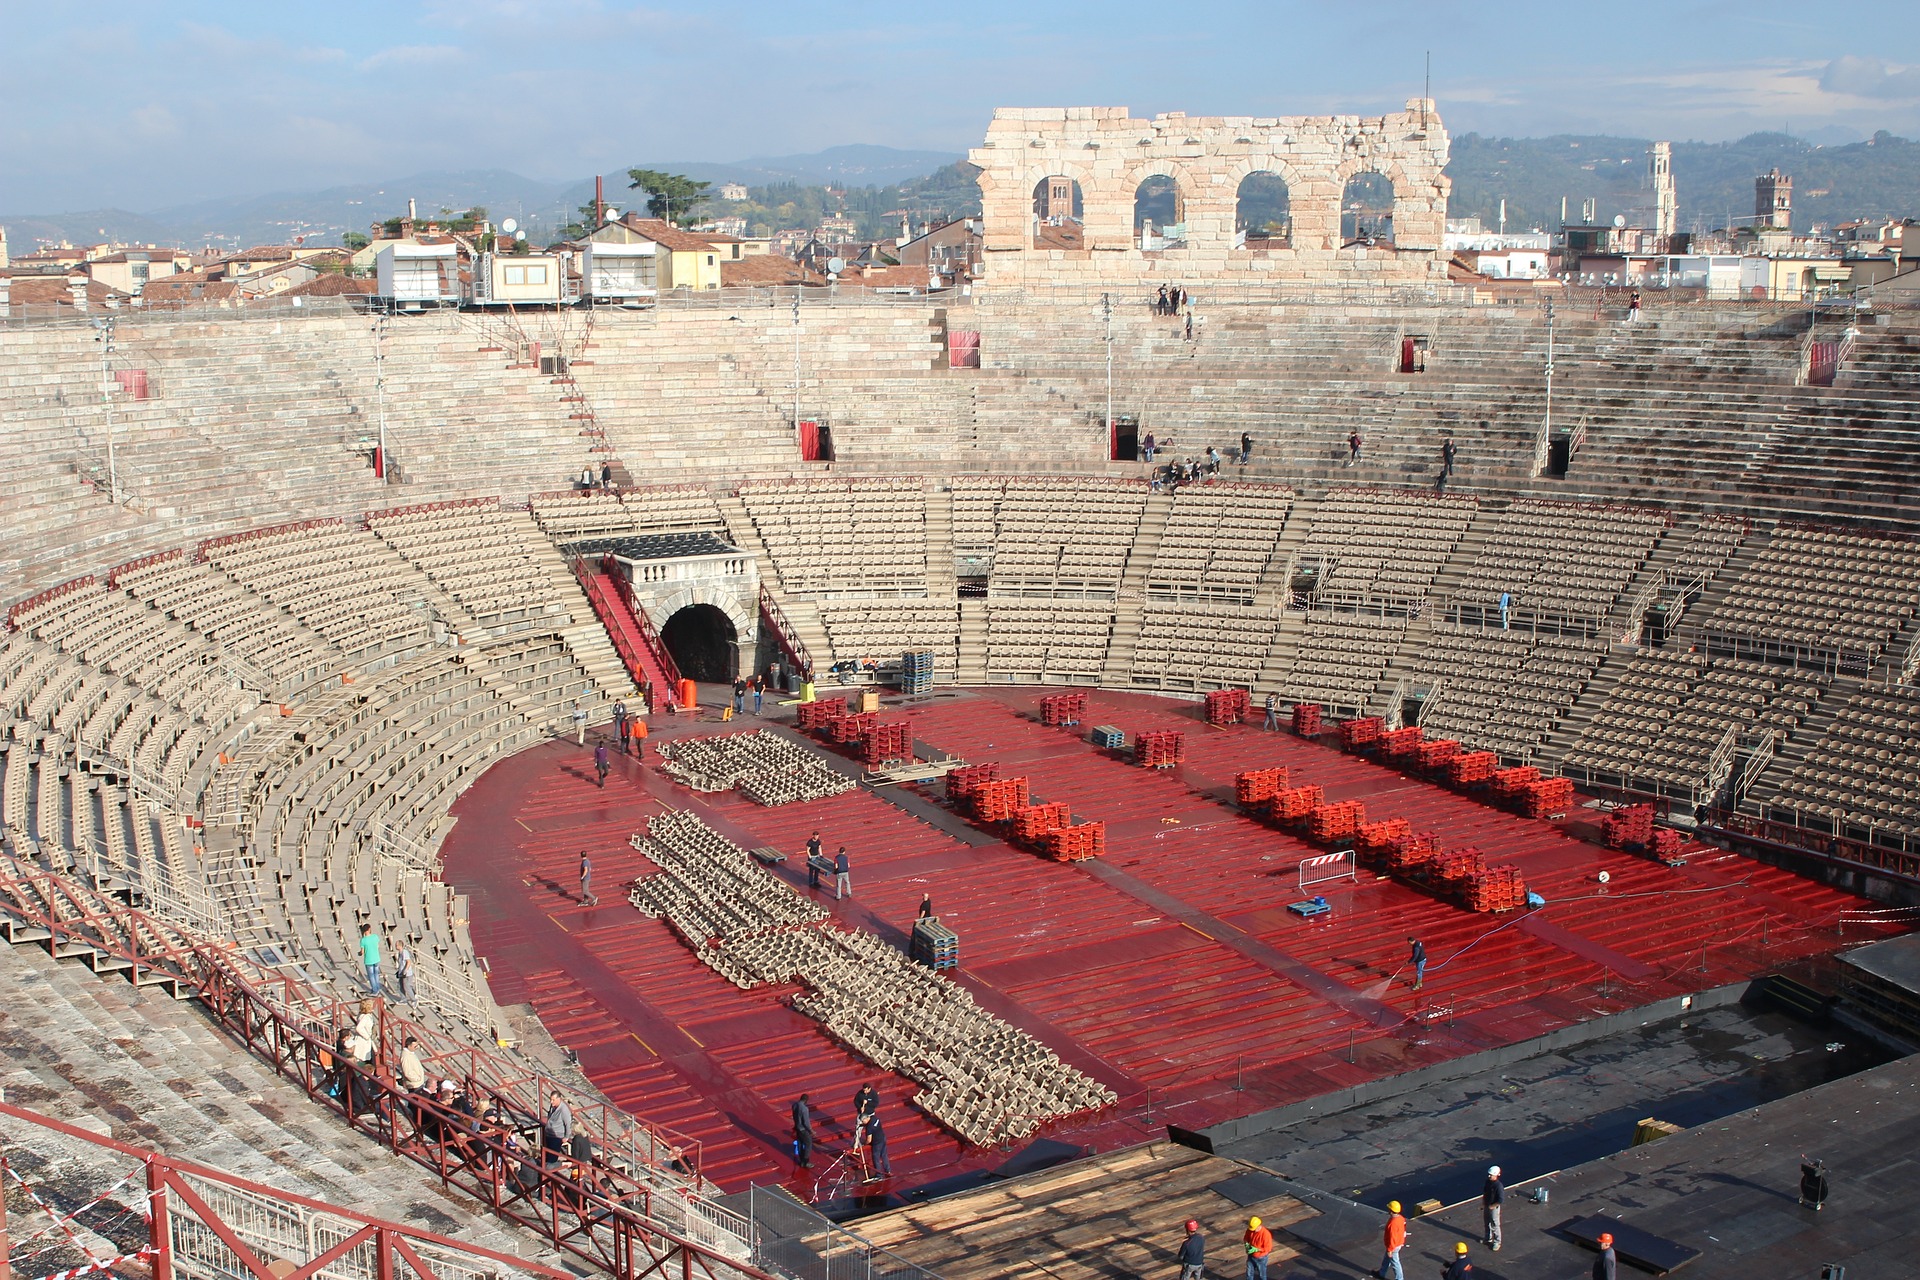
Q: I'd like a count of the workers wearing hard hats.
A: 6